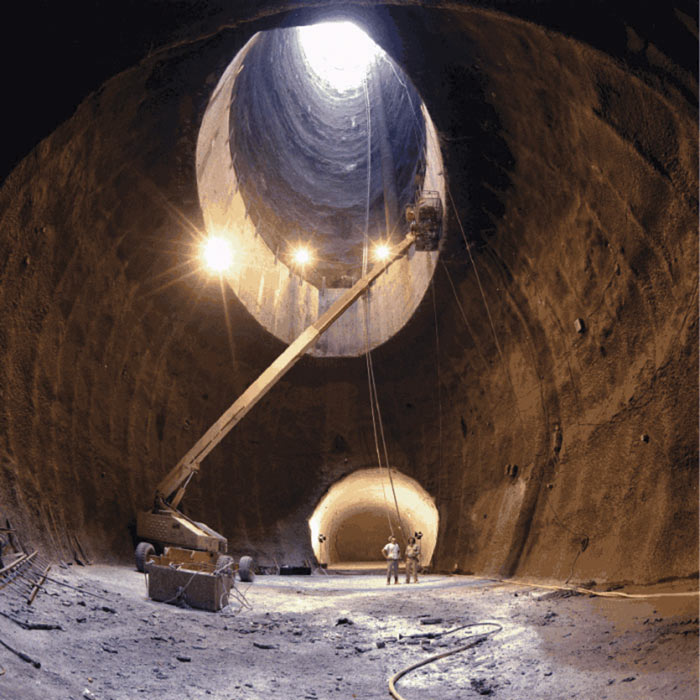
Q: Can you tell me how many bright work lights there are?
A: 3